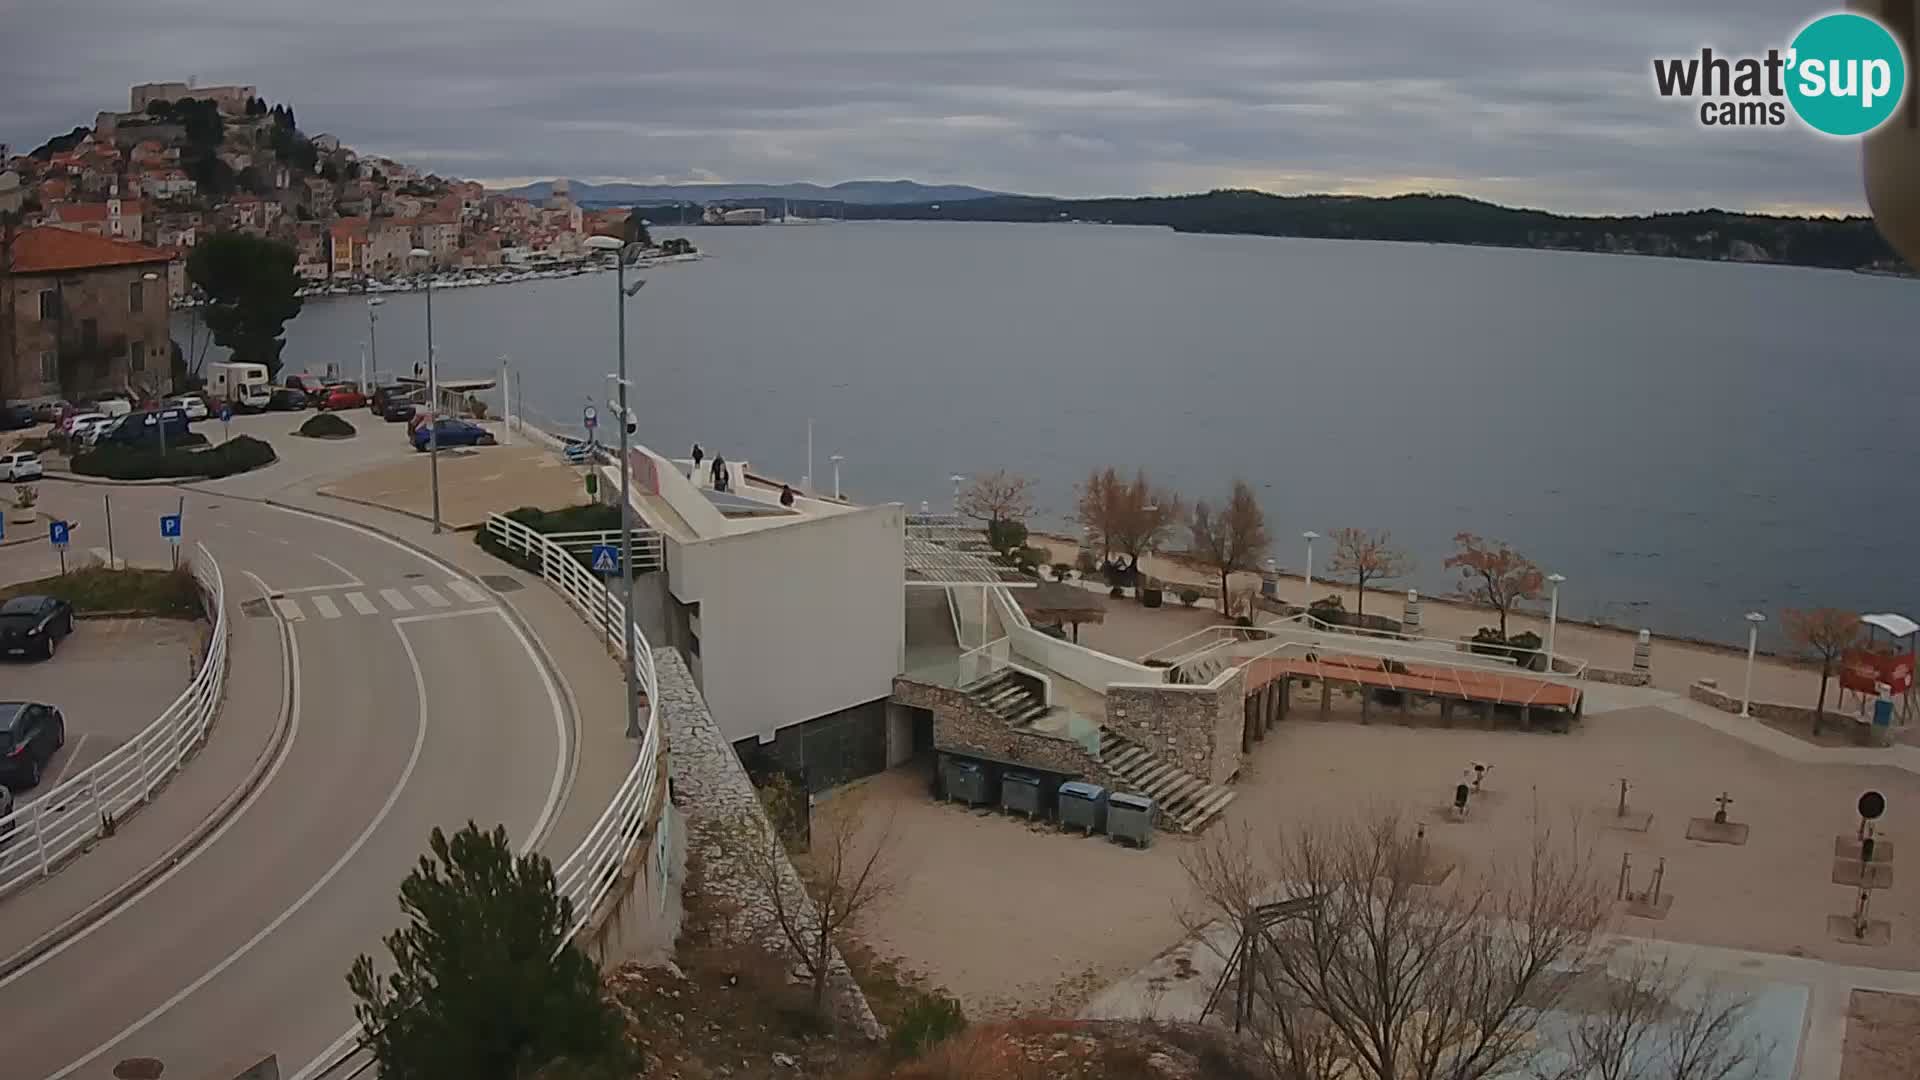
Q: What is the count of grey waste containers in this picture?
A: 4